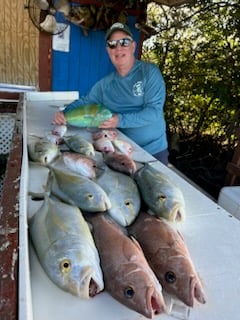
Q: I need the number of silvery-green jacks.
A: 6